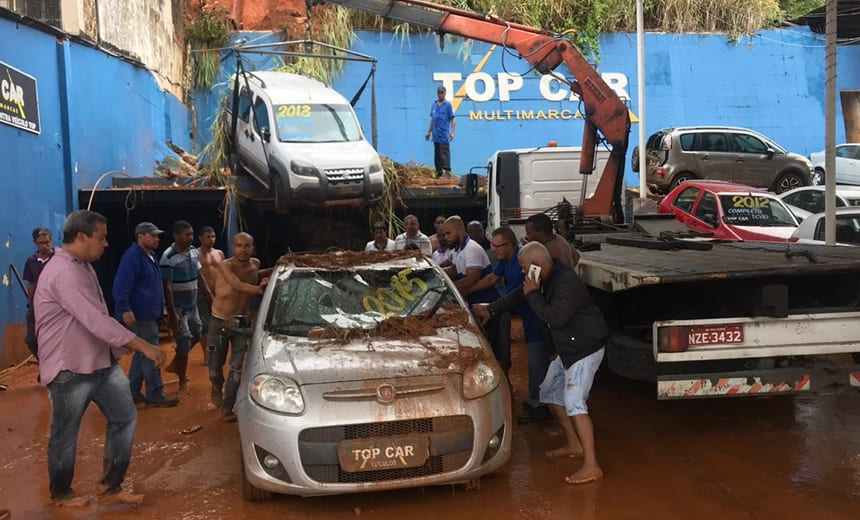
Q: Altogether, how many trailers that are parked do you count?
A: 1